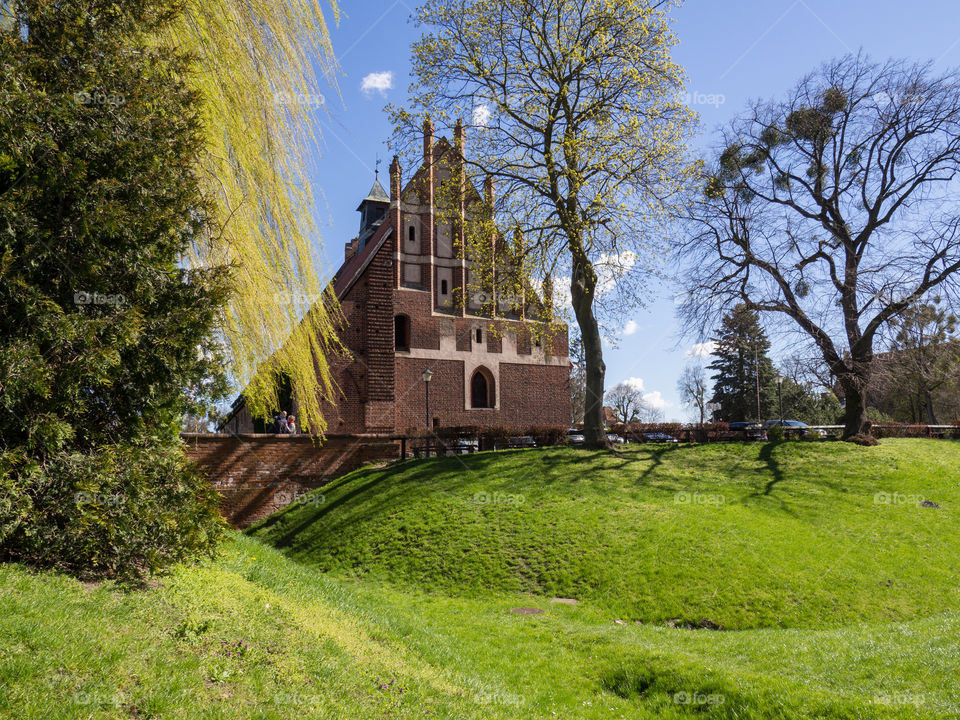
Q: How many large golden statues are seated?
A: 0